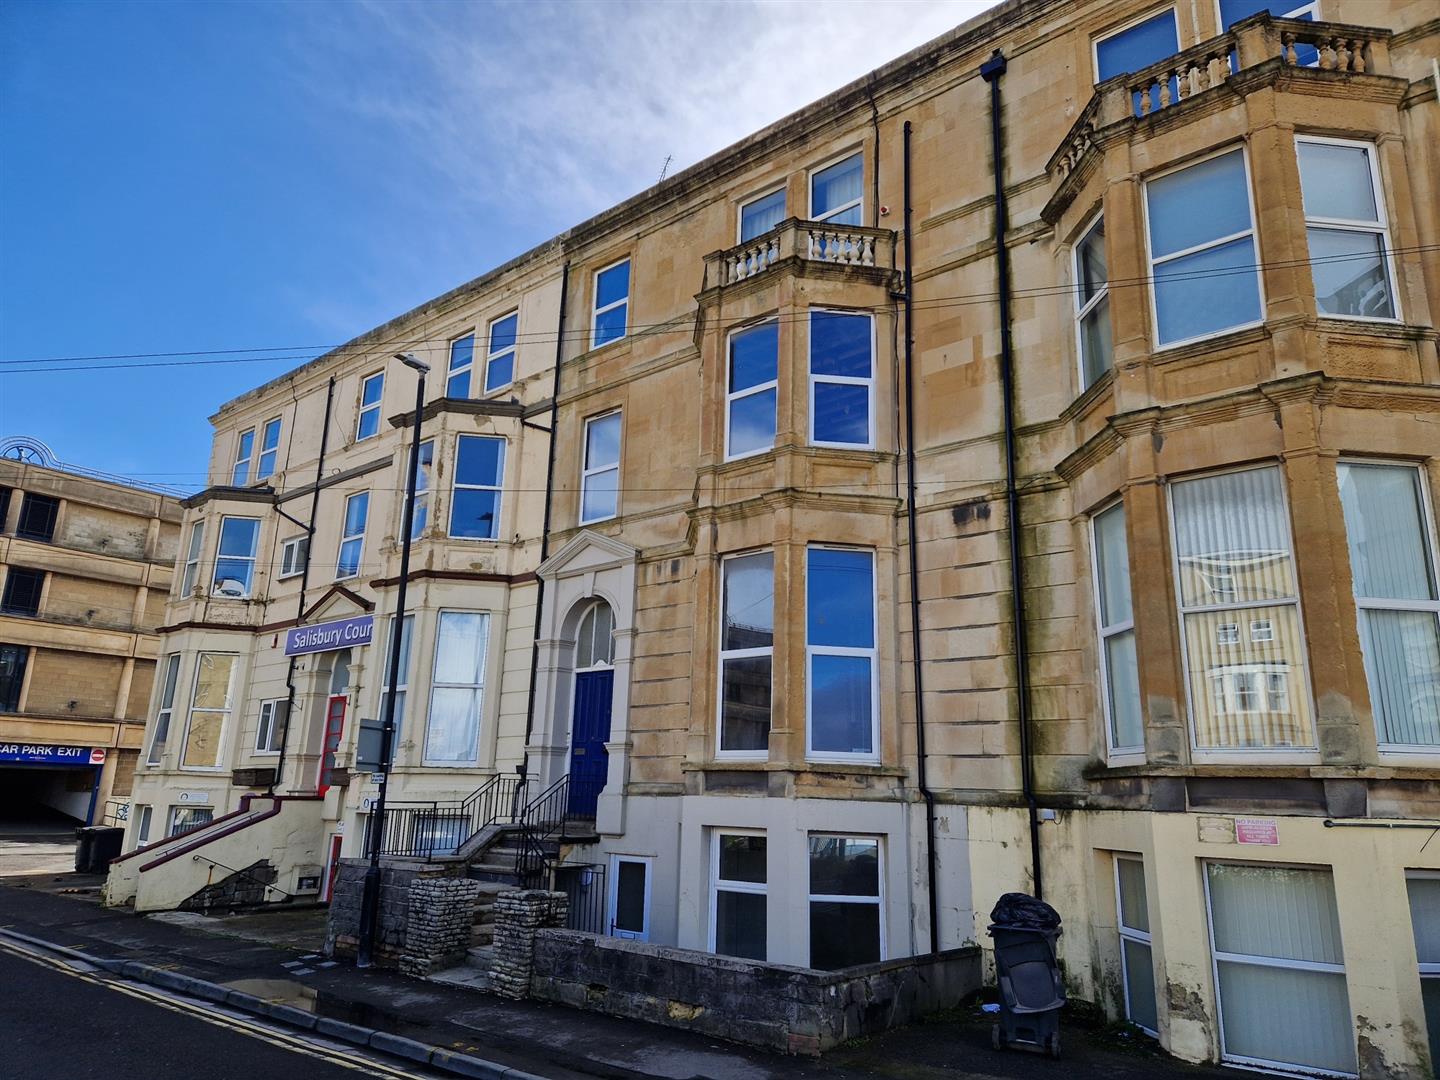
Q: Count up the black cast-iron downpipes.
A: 4